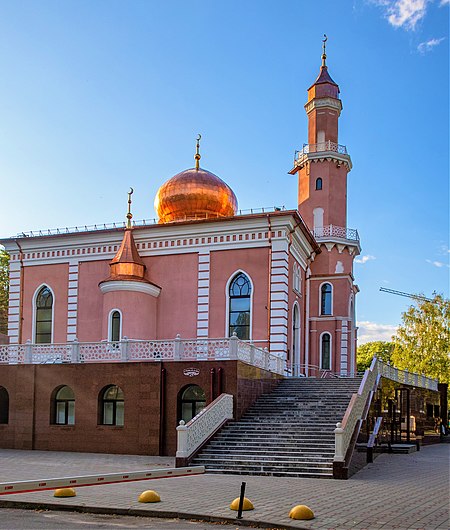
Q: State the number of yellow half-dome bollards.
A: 4